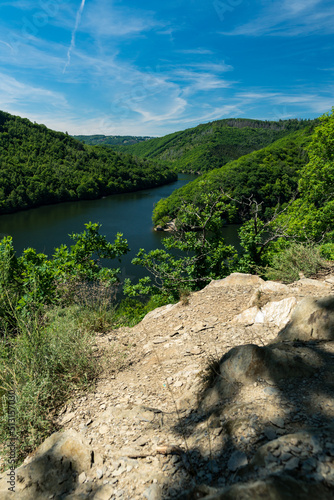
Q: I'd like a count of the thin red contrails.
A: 0